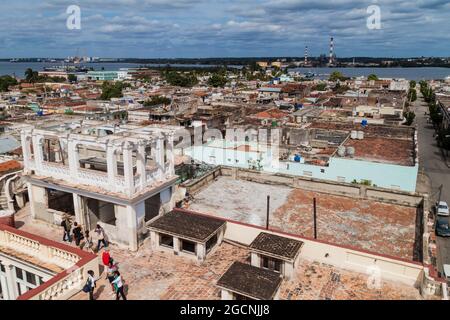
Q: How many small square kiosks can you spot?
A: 3